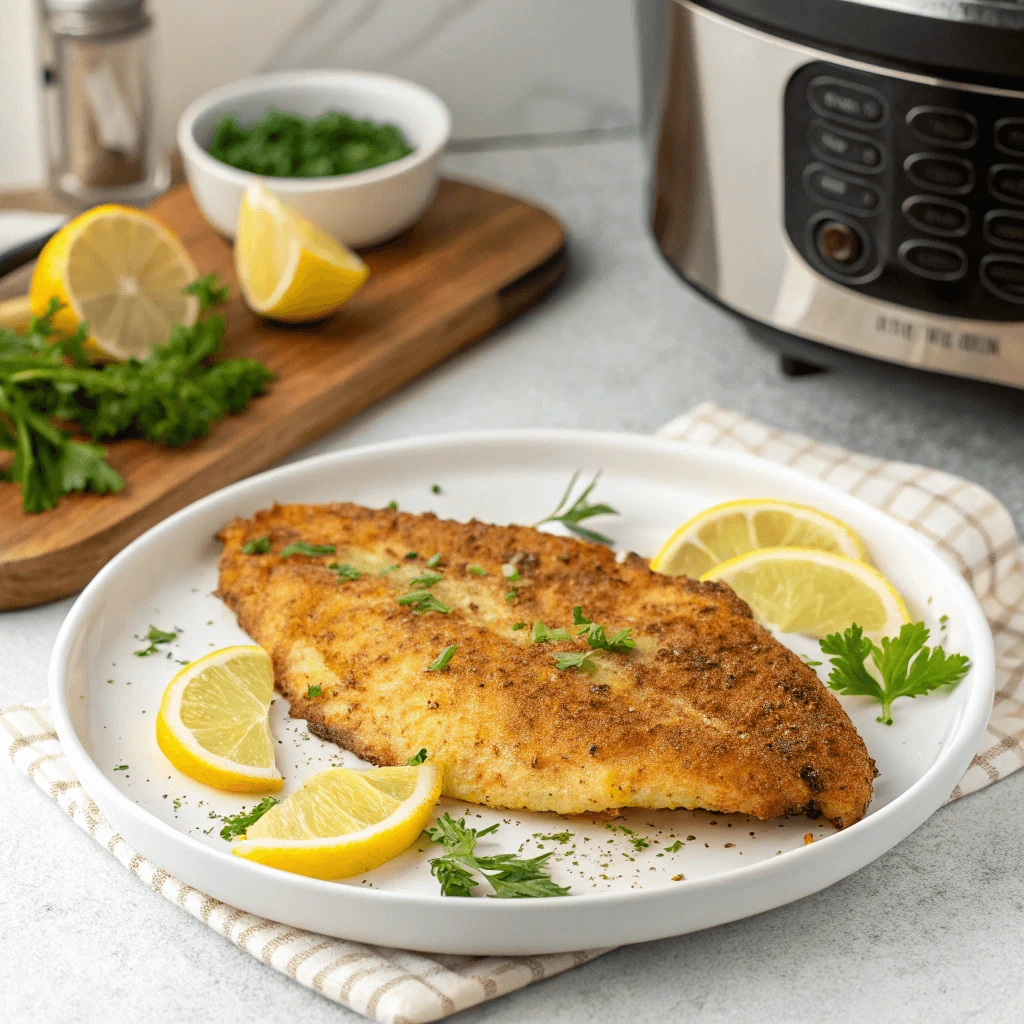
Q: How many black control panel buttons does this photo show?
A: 11